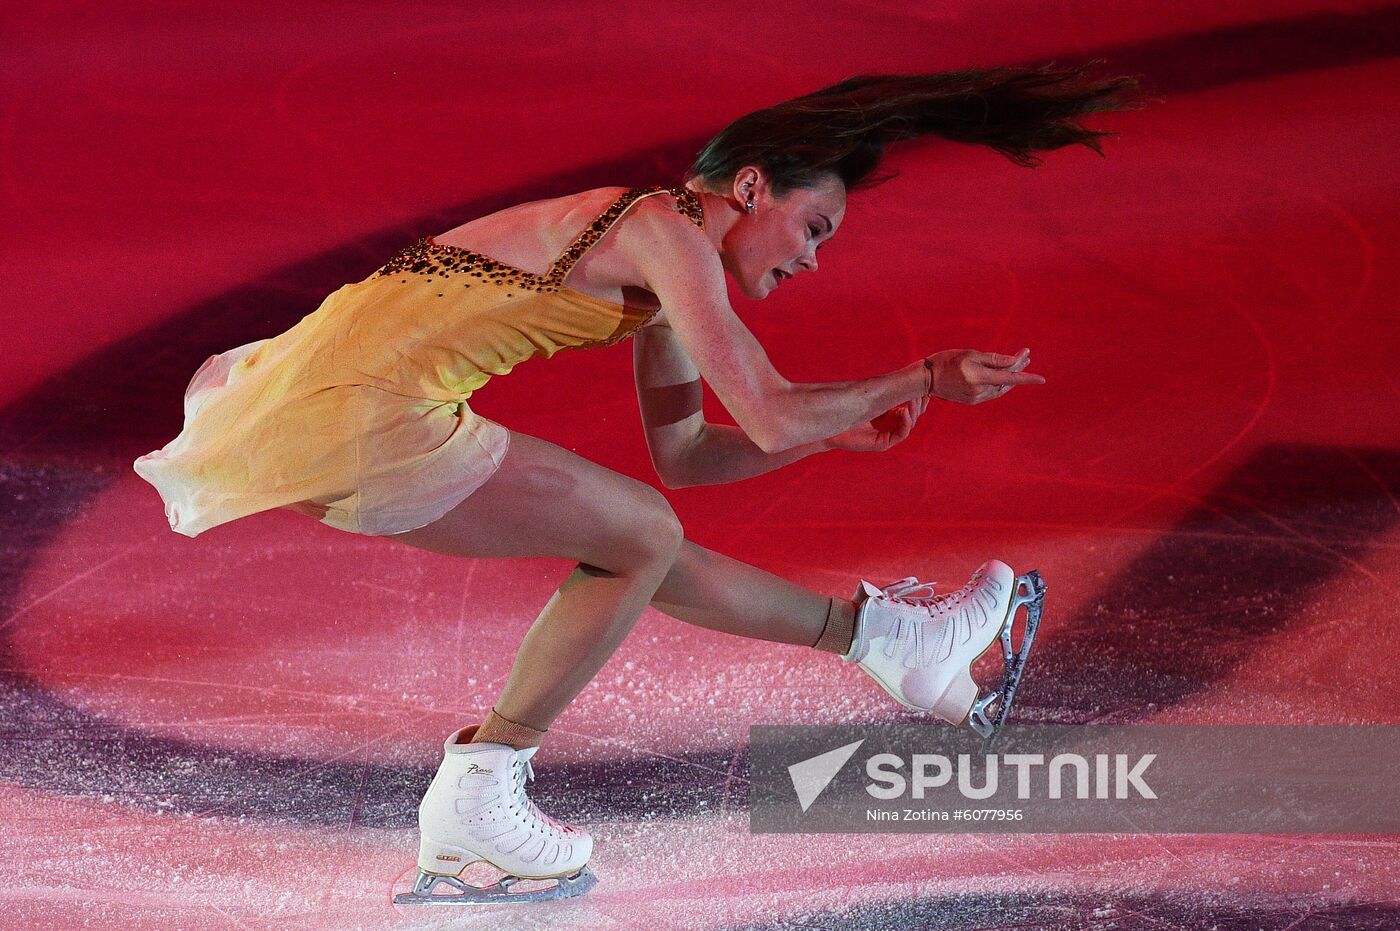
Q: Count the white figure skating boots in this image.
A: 2